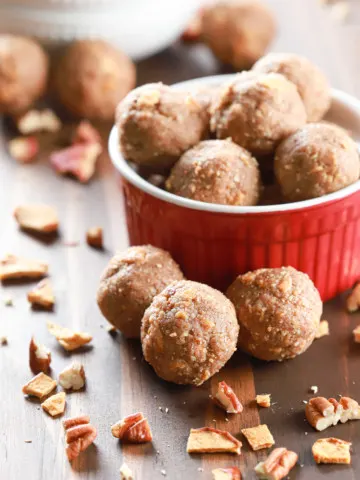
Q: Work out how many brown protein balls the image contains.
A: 12